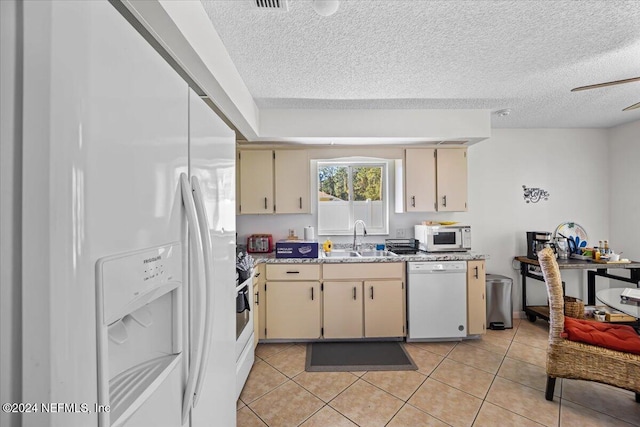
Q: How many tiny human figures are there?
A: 0